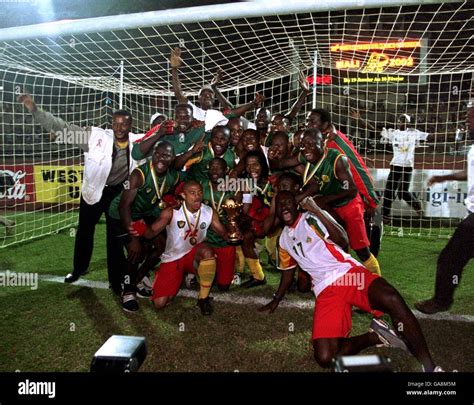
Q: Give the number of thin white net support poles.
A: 2